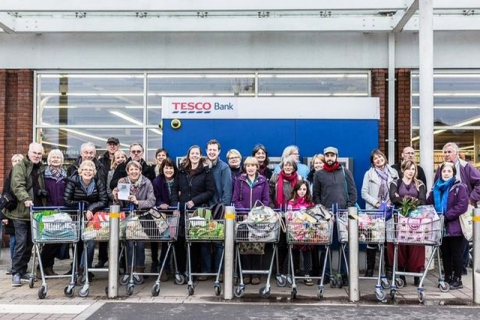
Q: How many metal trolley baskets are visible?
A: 8